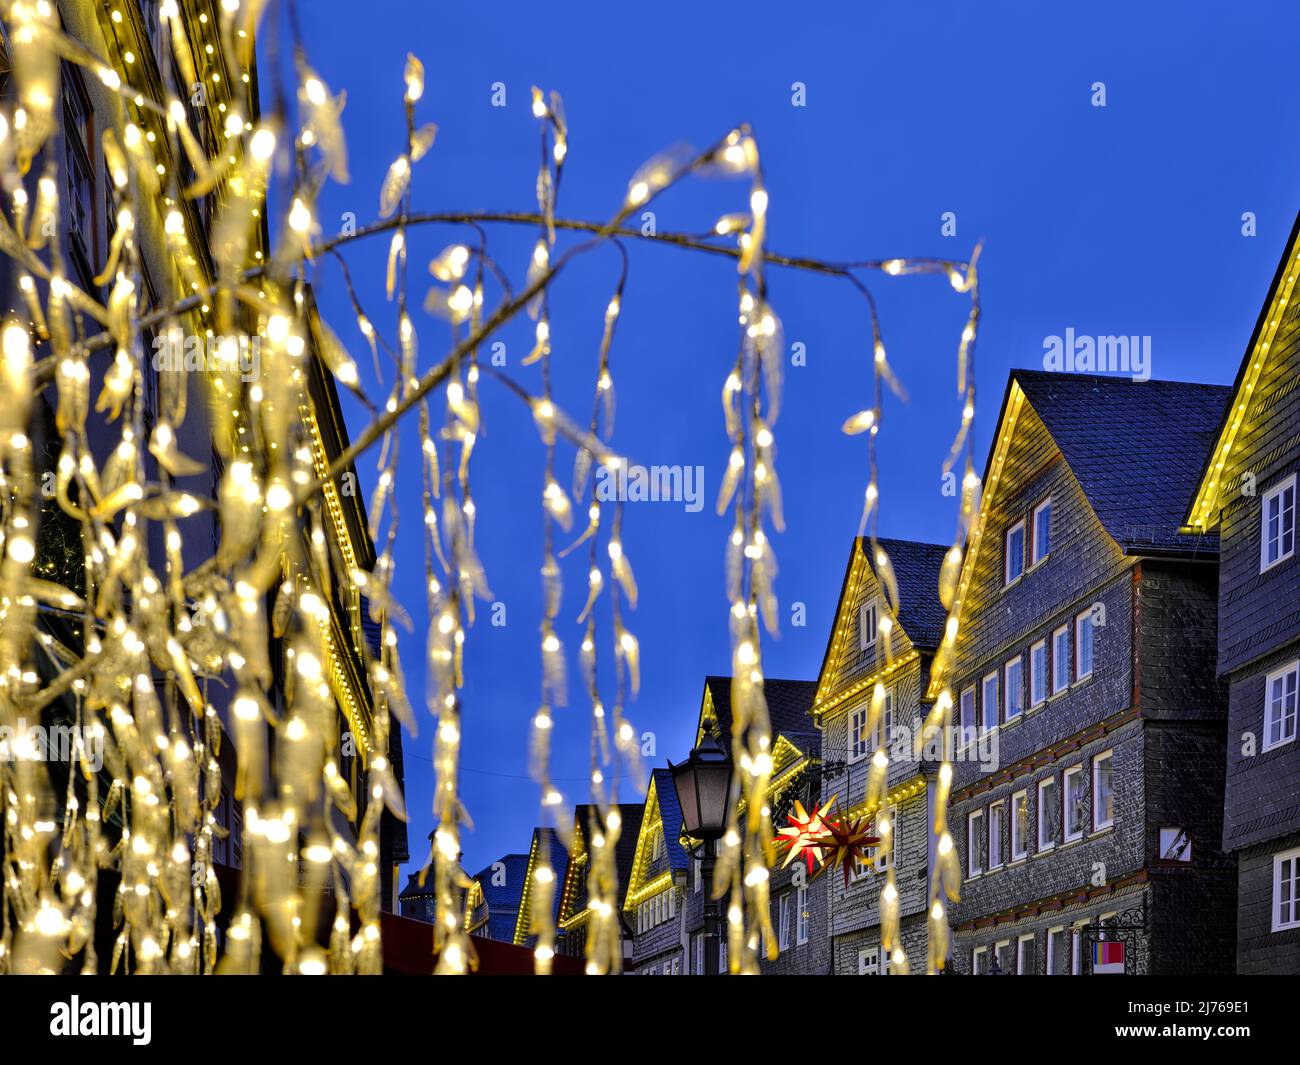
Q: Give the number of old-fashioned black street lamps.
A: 1